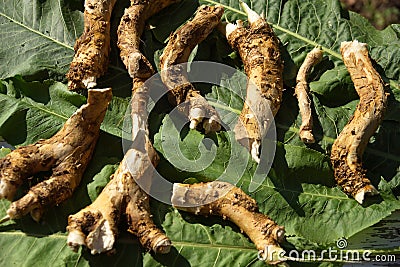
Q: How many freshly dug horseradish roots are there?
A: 9